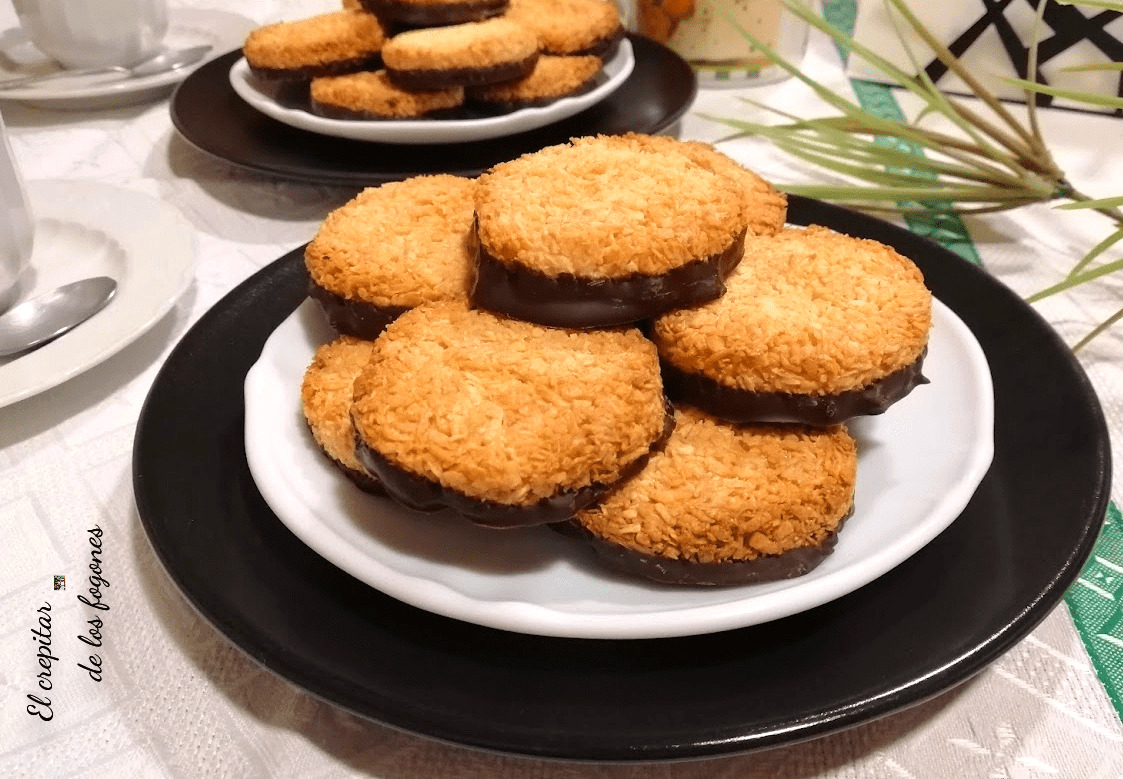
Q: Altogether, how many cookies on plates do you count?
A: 14